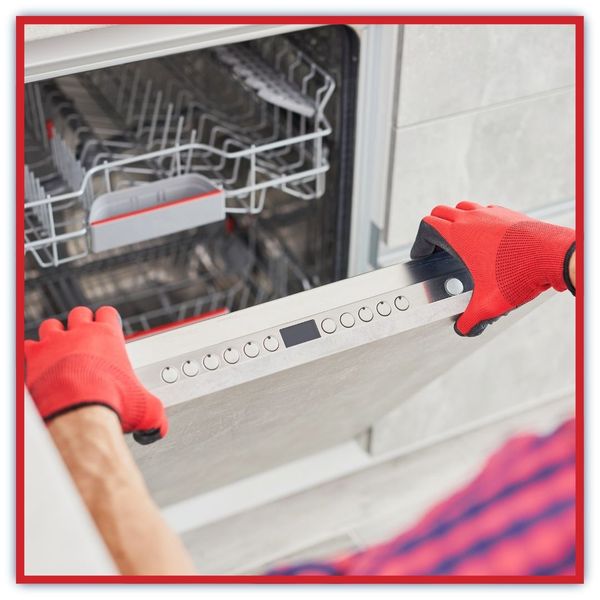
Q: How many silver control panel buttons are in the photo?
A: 12